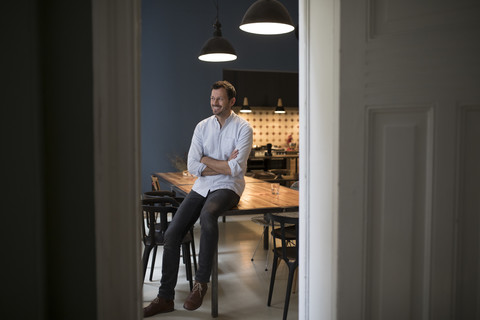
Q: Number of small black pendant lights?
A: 2